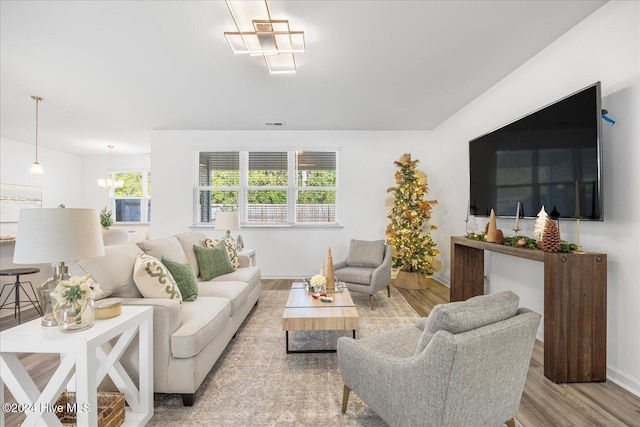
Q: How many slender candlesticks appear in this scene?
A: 3